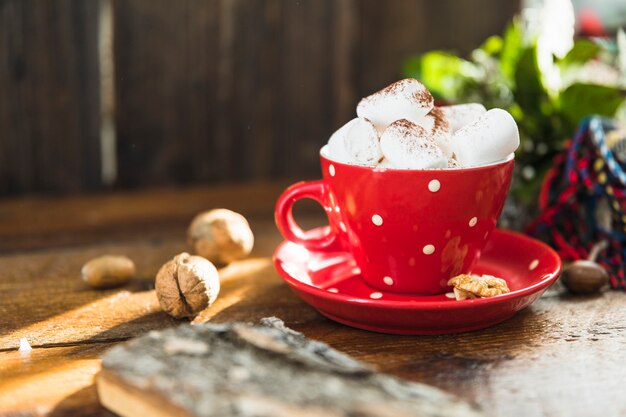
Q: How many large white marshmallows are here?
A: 6